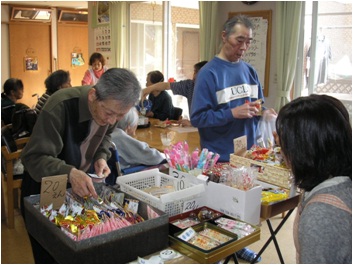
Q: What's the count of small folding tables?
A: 2